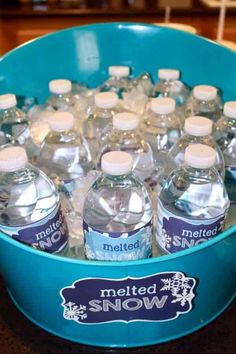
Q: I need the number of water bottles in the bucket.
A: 14